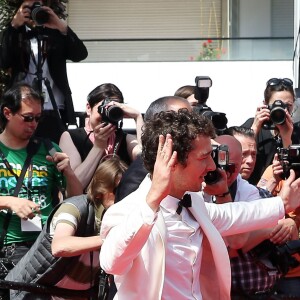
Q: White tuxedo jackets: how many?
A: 1